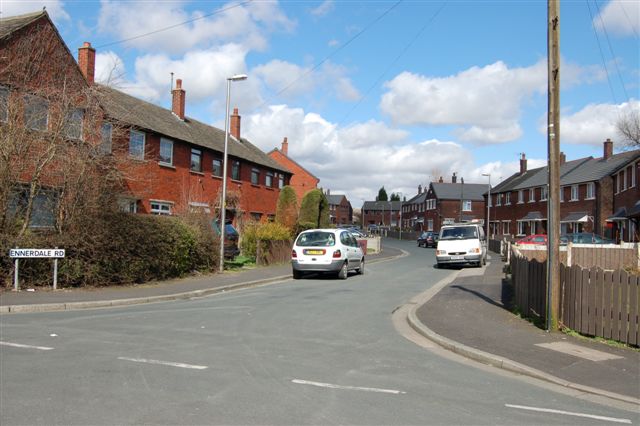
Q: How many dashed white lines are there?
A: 4